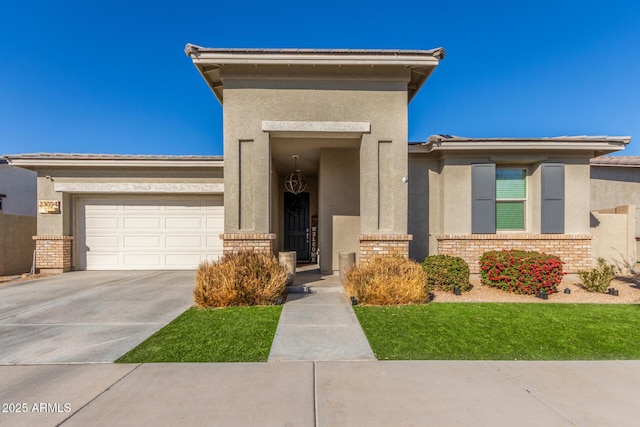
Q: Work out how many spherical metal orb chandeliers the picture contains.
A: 1